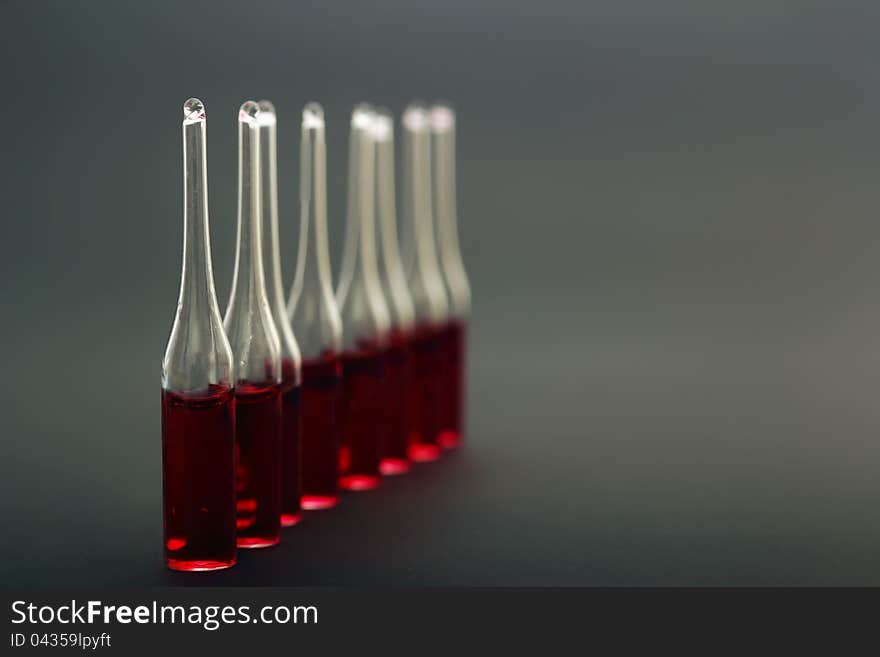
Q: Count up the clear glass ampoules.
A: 8